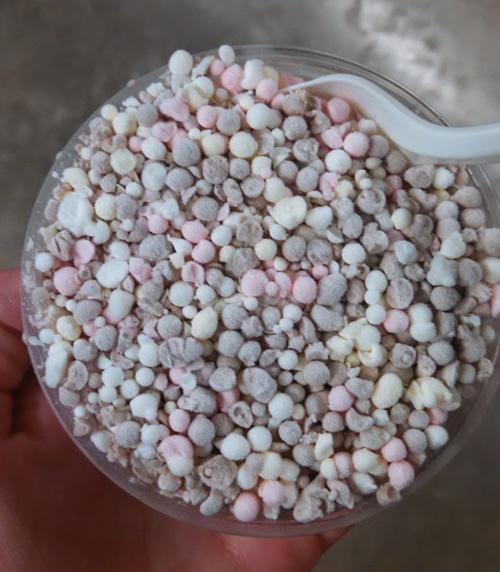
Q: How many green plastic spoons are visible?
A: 0